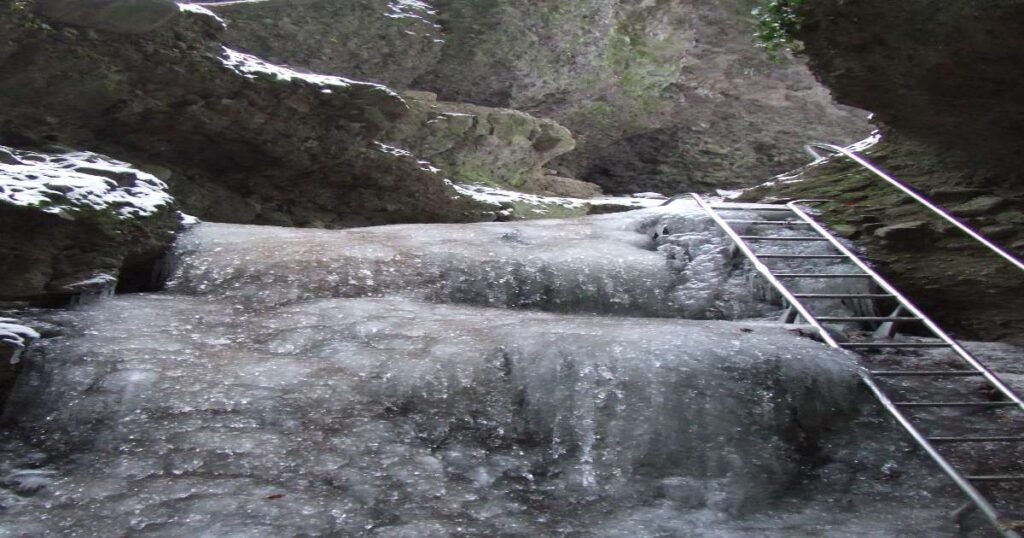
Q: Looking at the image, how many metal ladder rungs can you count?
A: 12